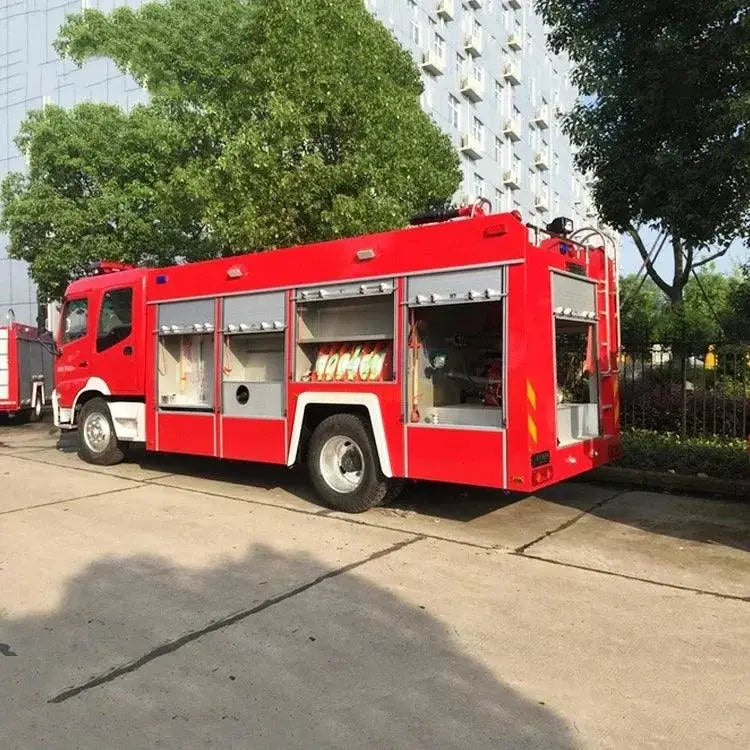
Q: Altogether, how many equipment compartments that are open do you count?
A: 5